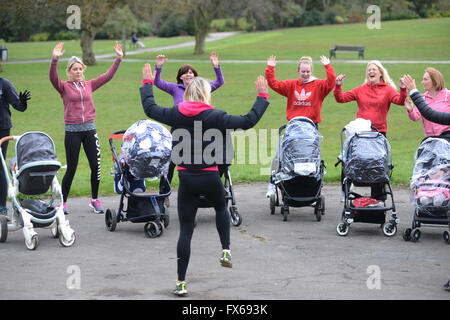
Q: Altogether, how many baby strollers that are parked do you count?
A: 6